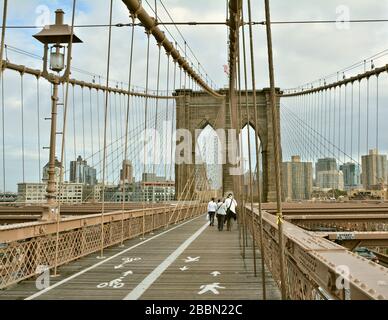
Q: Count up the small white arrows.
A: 4